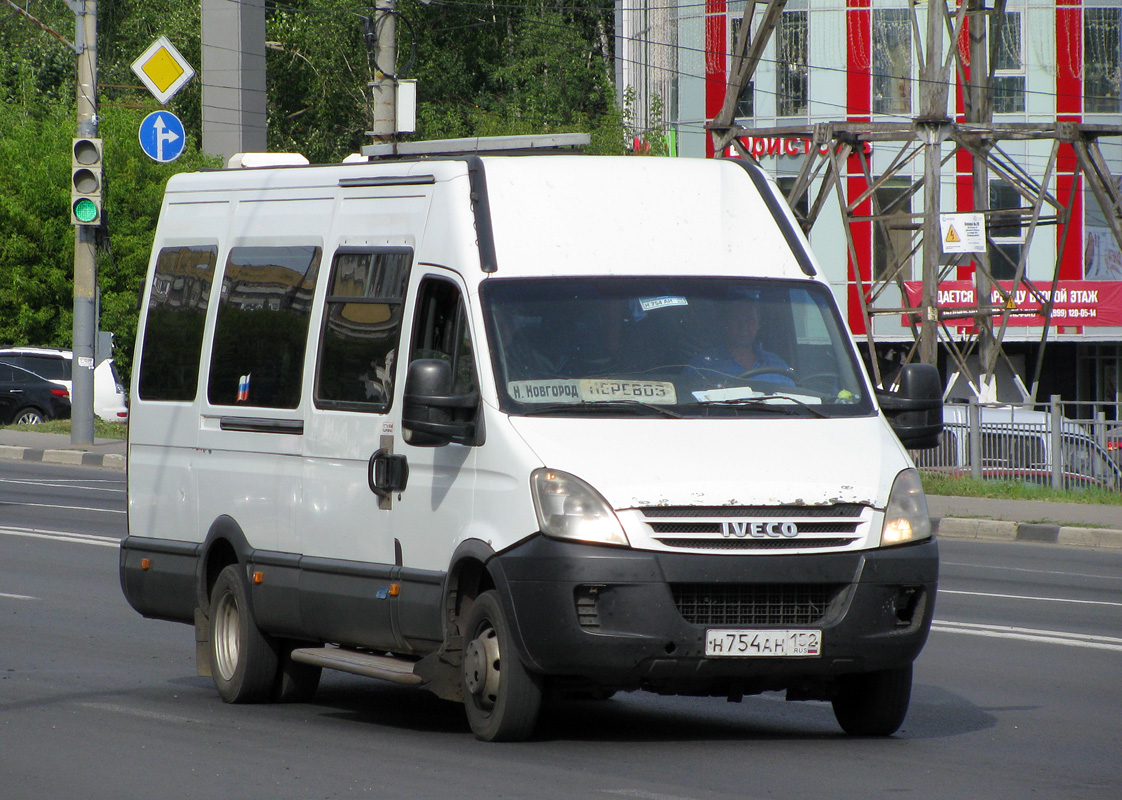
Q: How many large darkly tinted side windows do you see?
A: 3